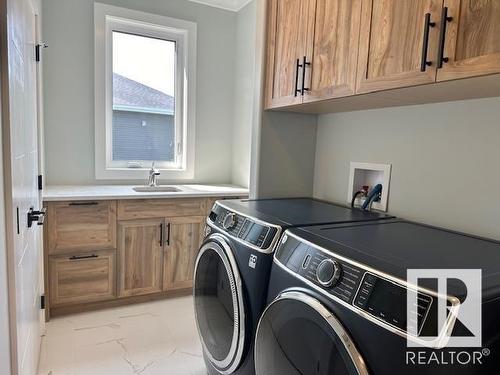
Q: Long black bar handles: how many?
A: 8